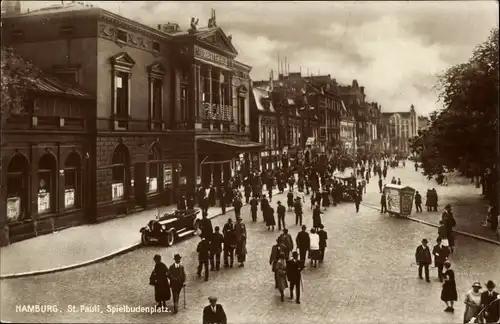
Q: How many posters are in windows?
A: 5